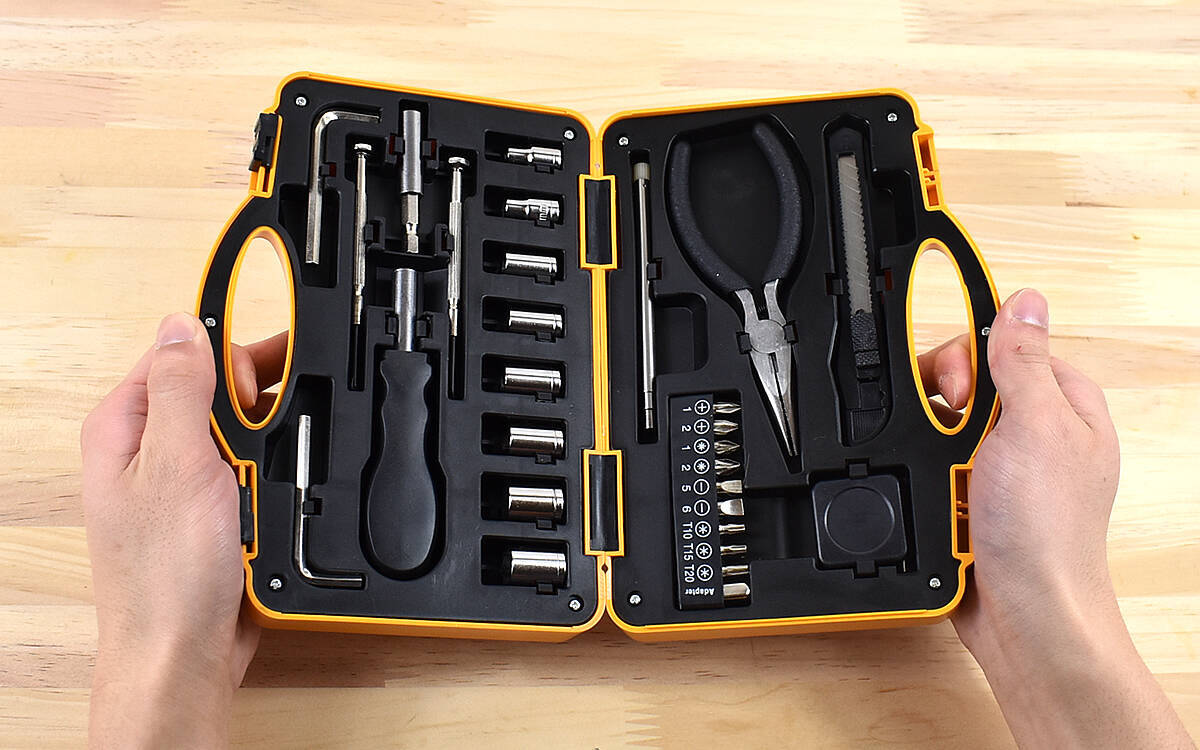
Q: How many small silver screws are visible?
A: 10